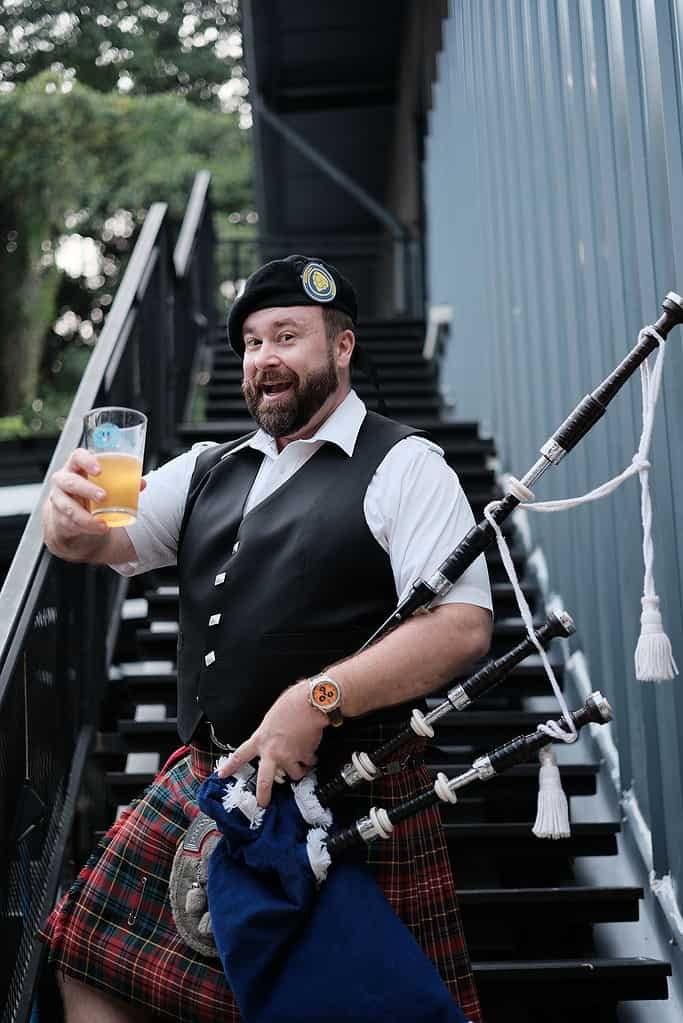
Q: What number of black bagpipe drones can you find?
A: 3